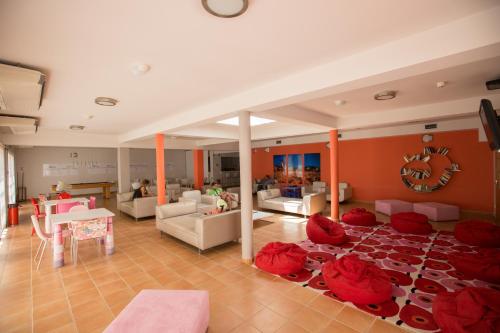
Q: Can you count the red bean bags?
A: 8